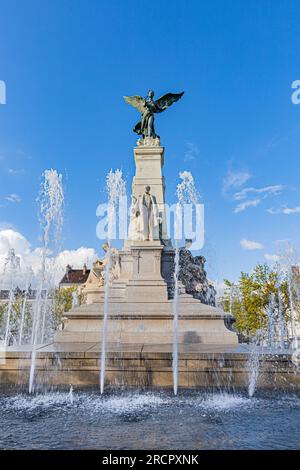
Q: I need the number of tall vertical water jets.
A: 3